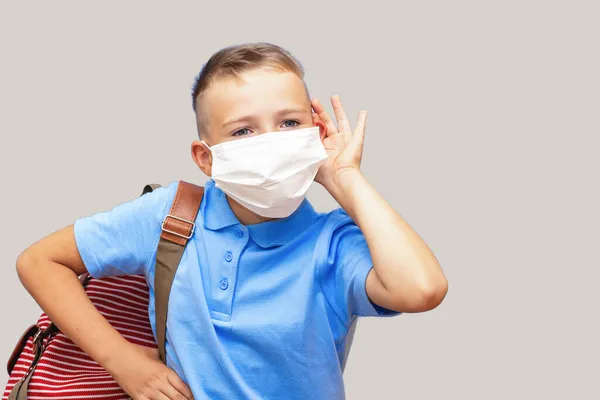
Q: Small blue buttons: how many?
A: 3